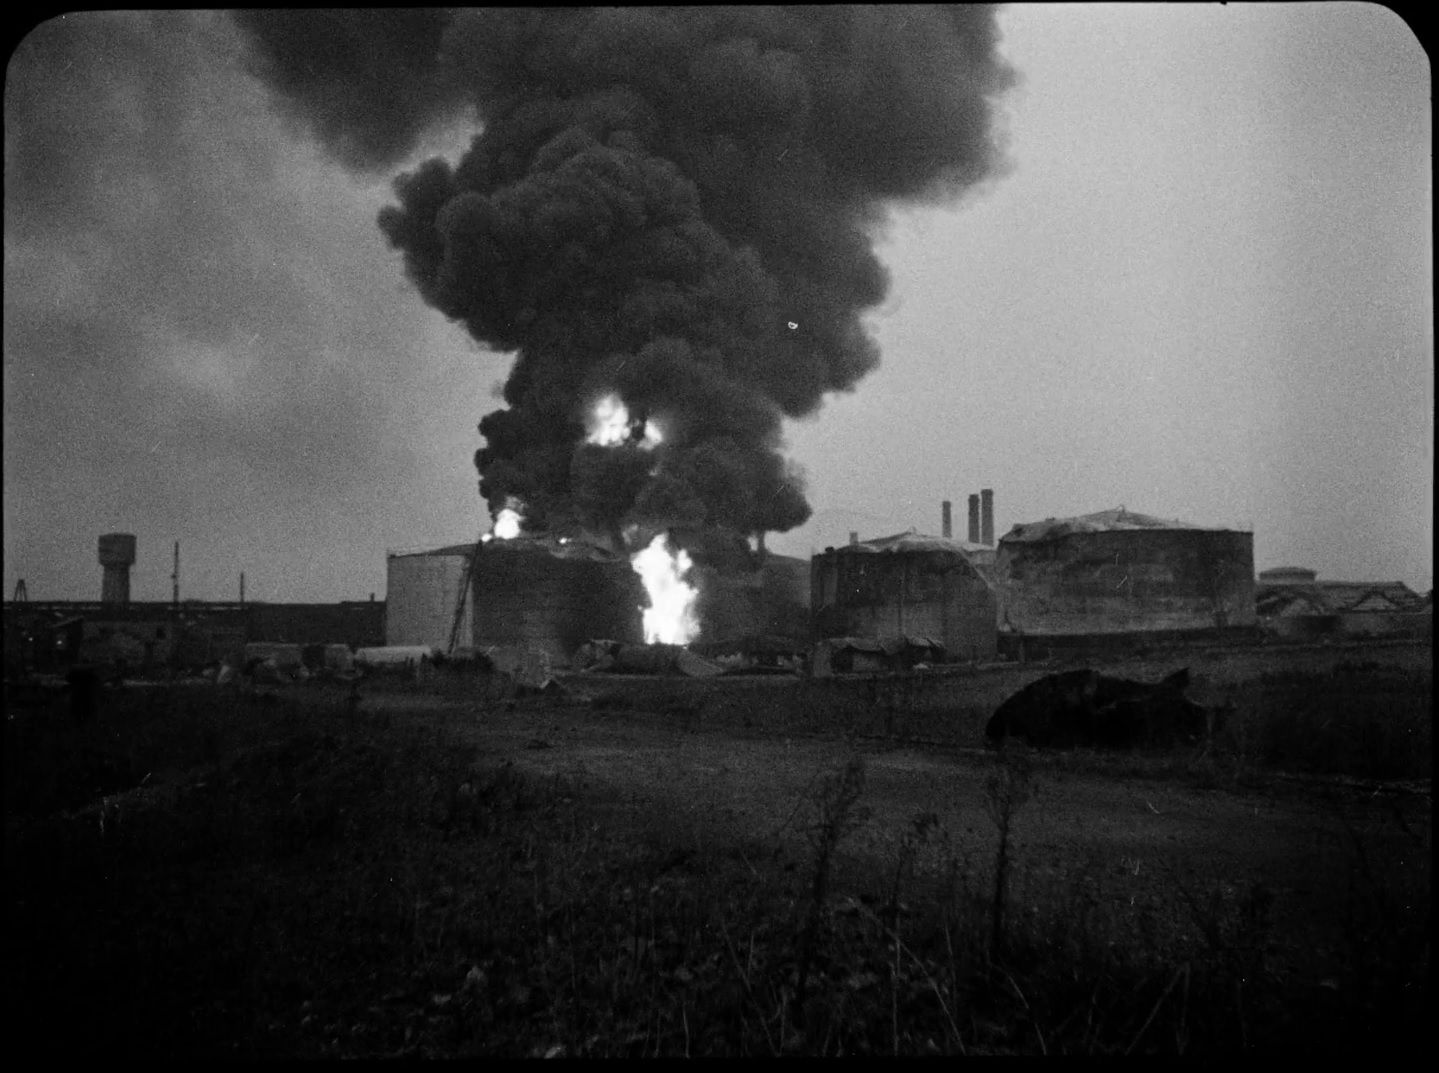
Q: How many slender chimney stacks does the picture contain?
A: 3